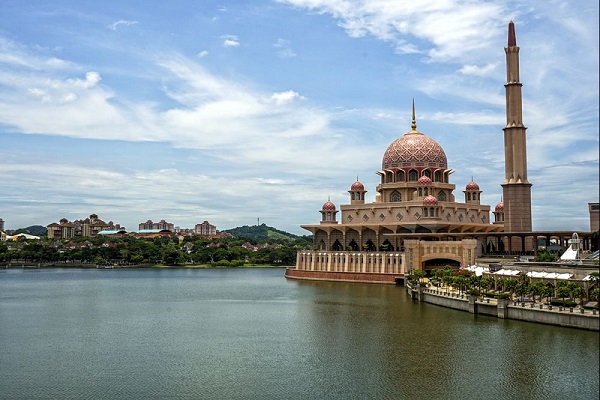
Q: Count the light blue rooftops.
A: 2